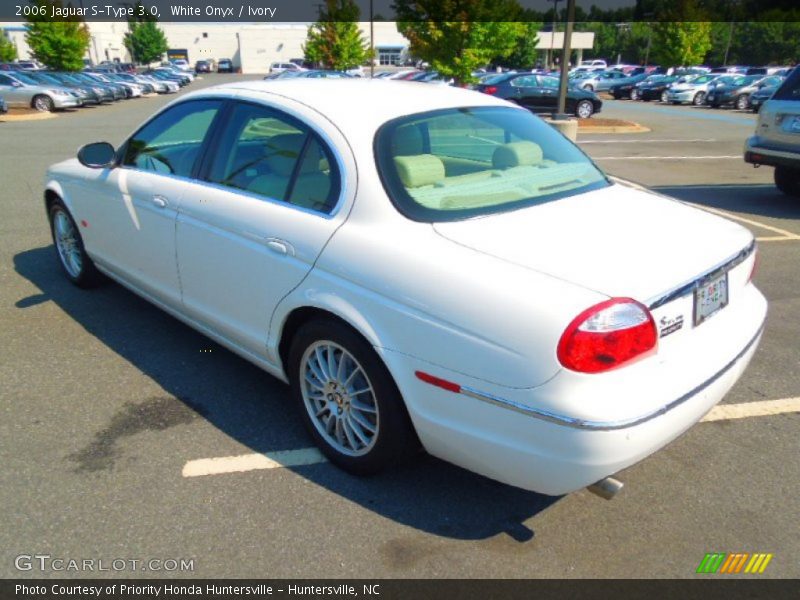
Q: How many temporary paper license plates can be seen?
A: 1